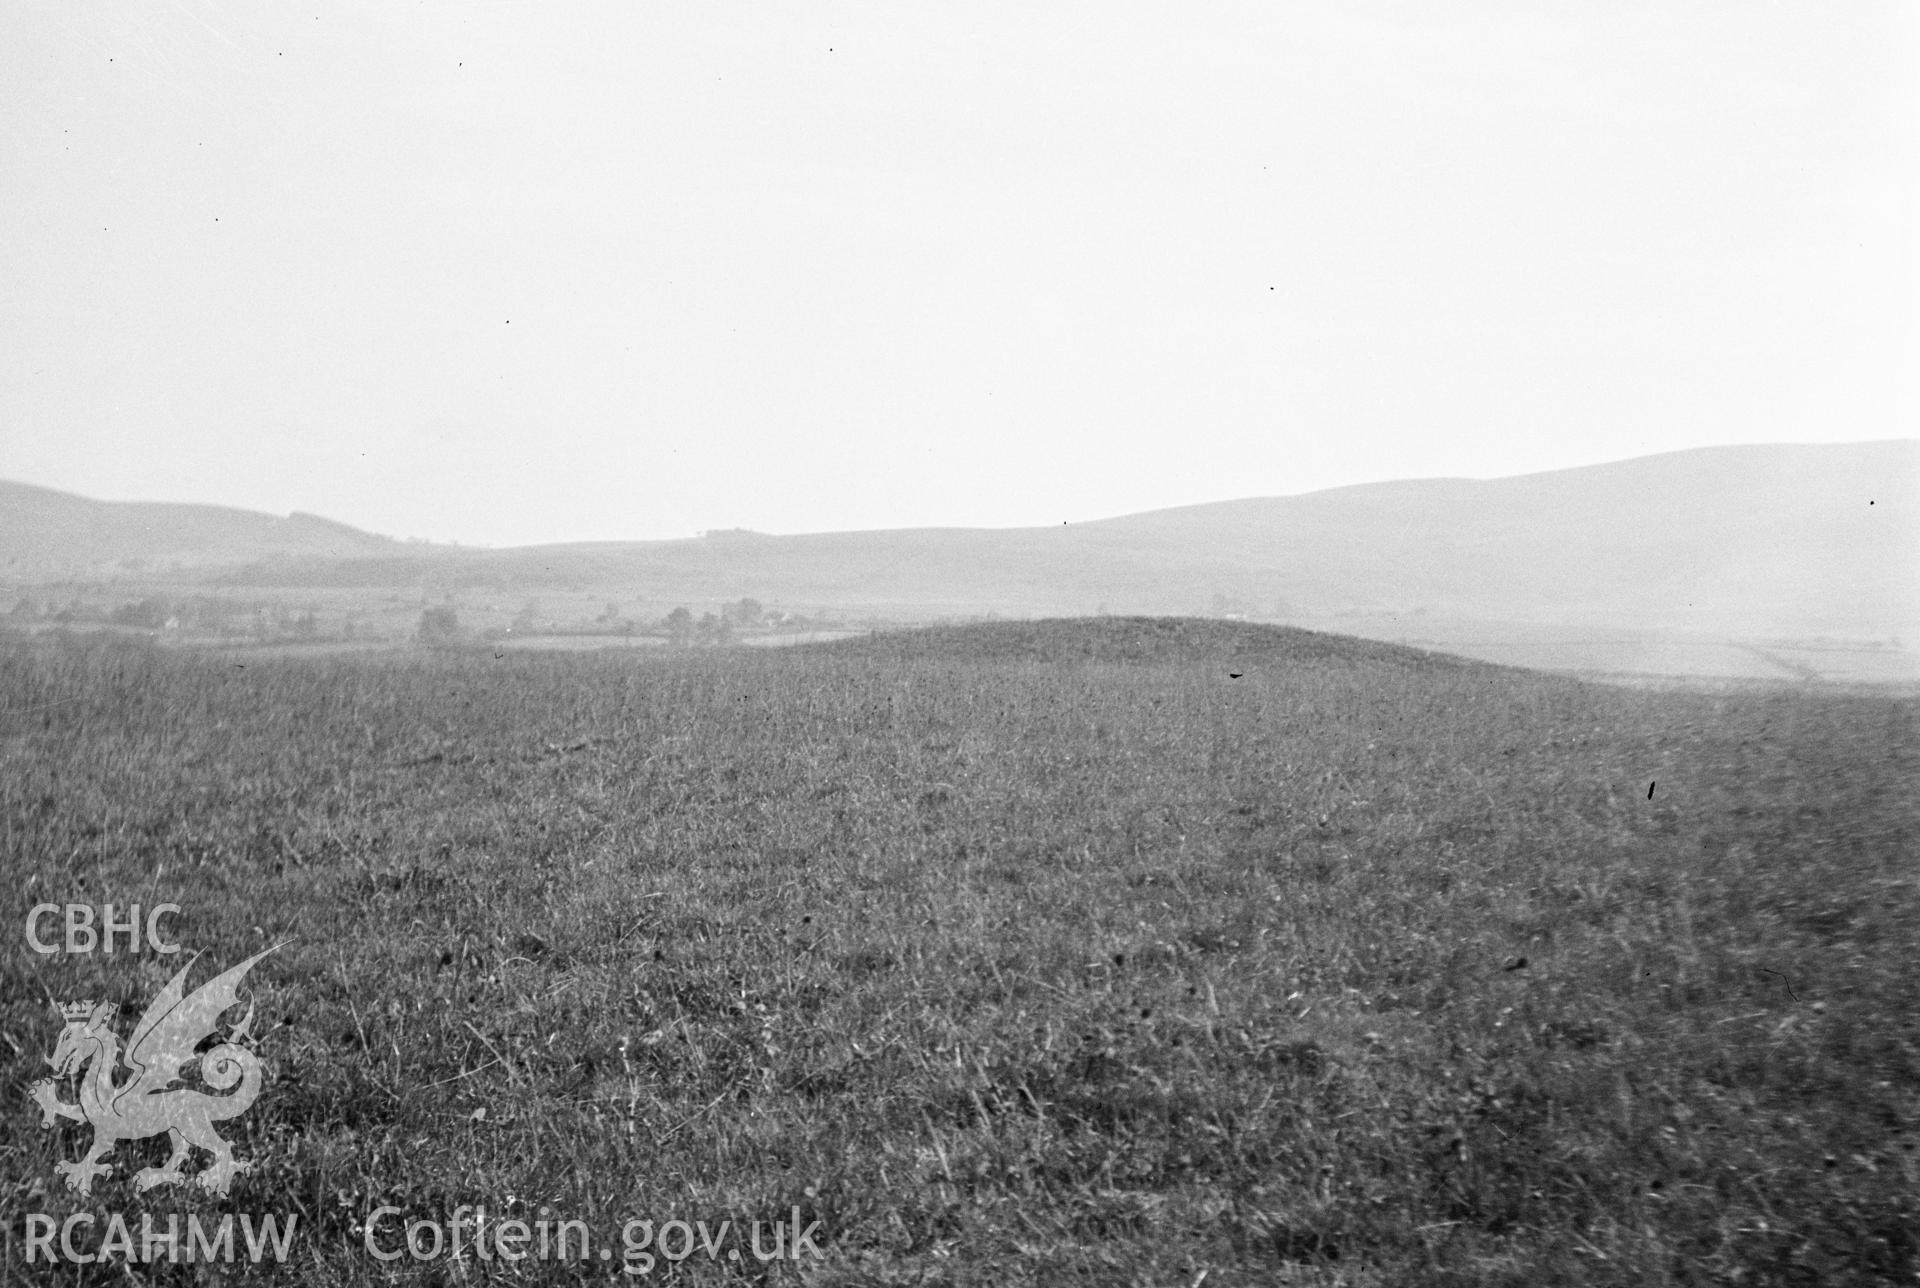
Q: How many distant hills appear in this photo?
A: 2